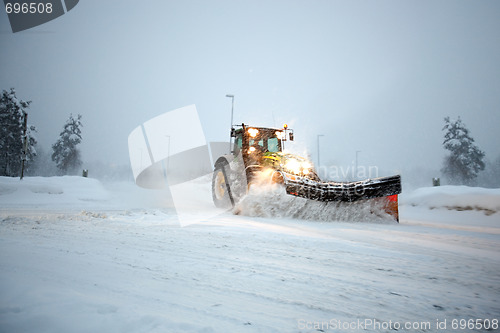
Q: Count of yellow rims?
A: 1